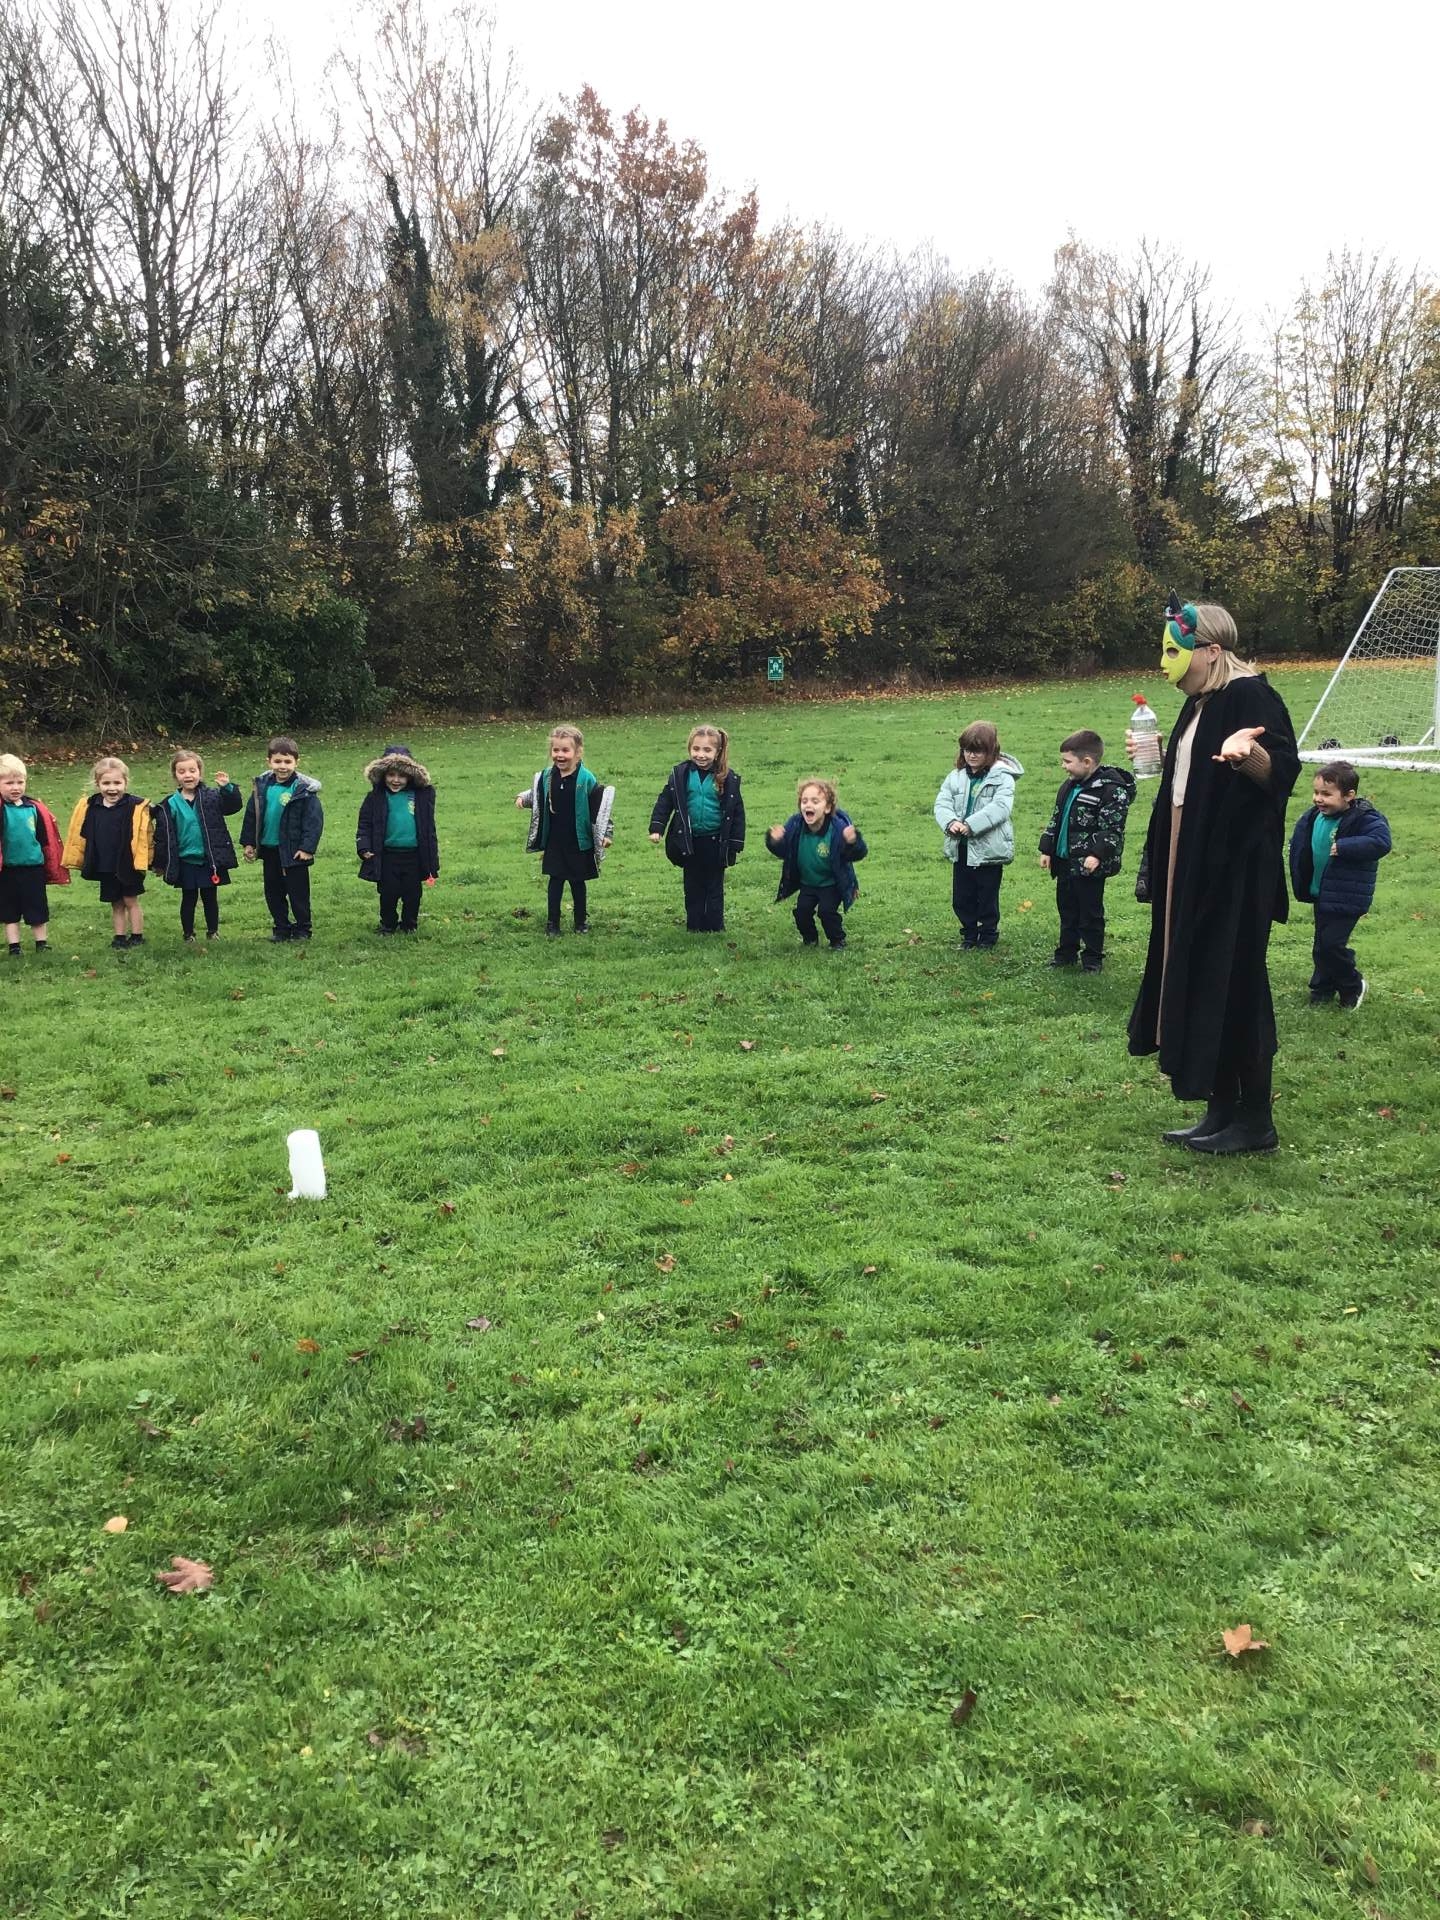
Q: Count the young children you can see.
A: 11